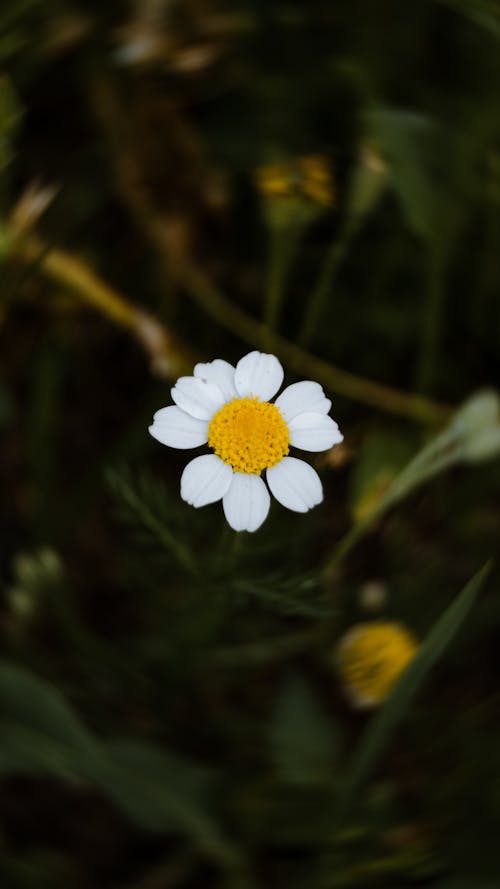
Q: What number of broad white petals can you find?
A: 9